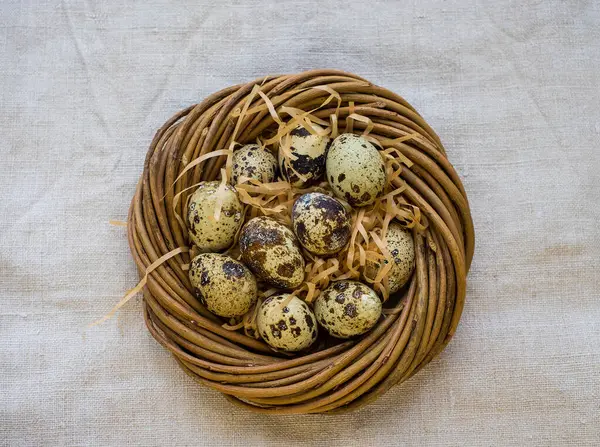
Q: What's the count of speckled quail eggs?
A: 10